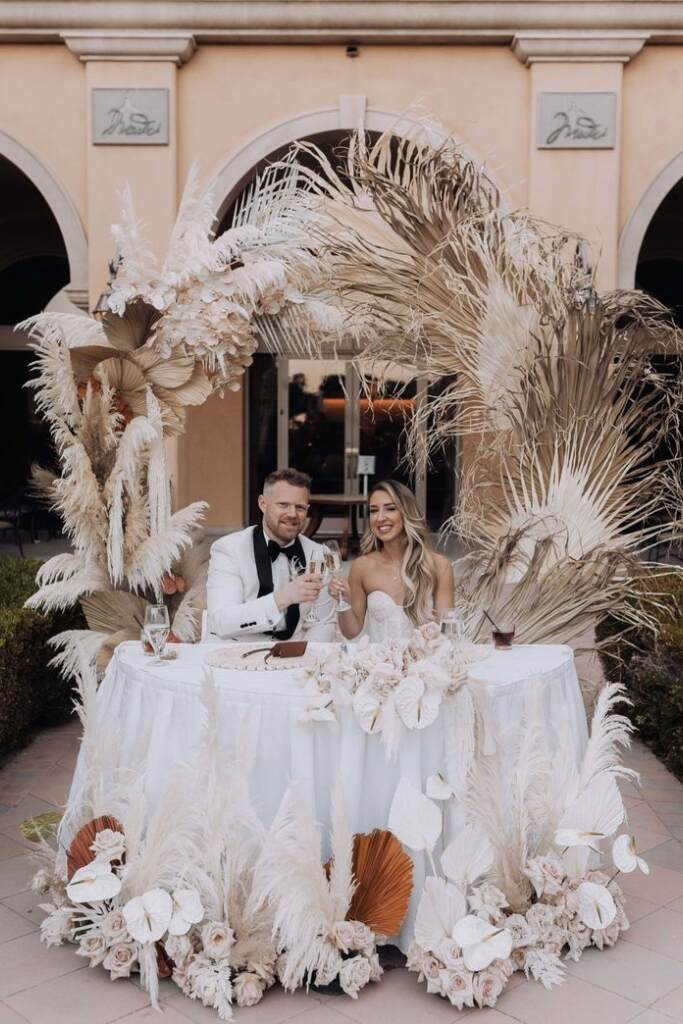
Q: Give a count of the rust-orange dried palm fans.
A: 2